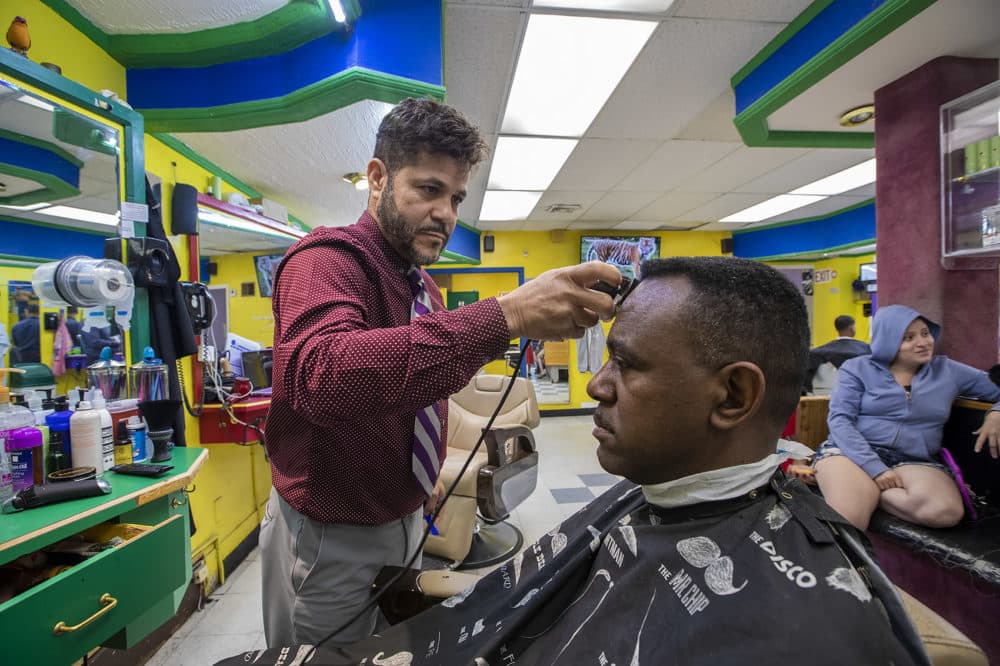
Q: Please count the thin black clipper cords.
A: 1